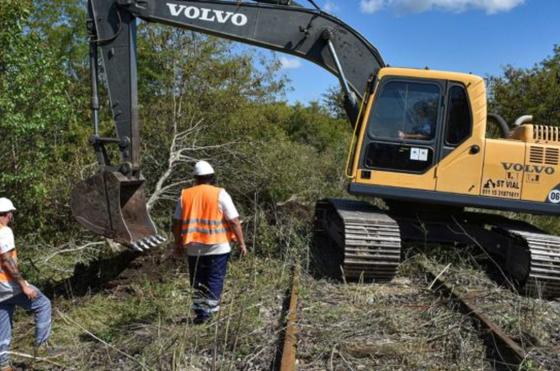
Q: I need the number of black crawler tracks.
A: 2